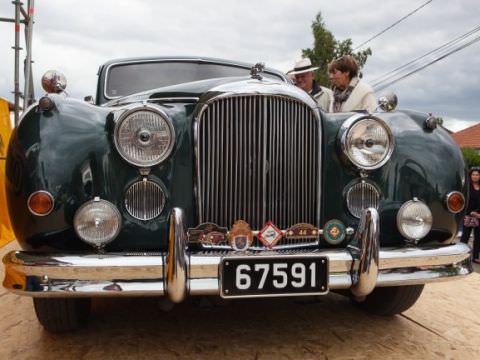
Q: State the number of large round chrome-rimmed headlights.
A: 2